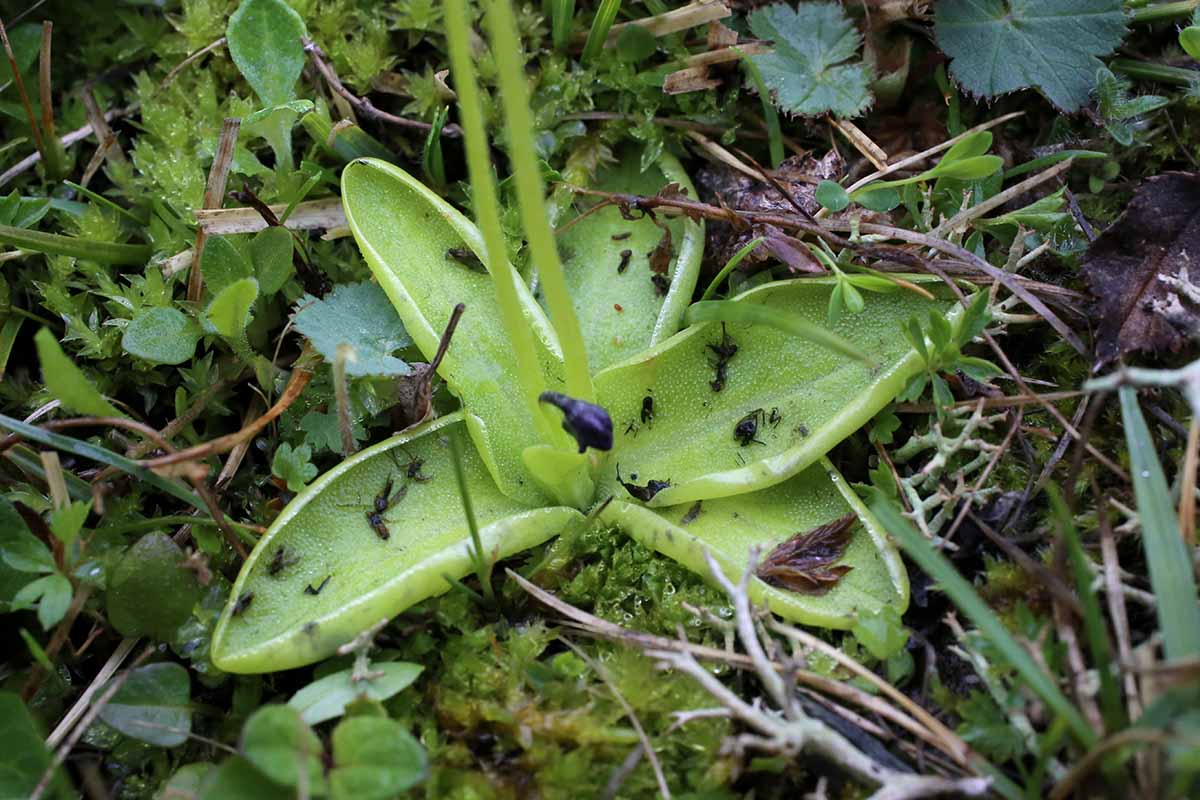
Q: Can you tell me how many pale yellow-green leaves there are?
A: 5